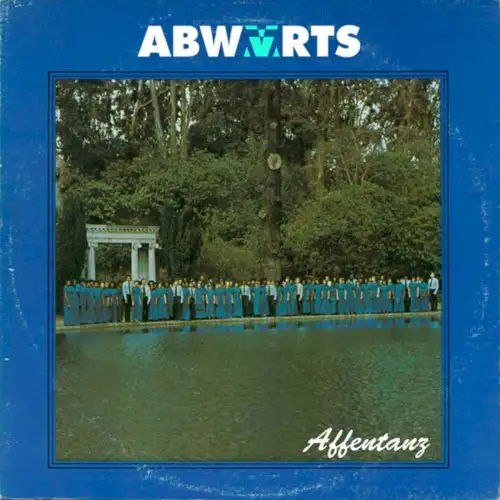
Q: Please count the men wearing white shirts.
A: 9